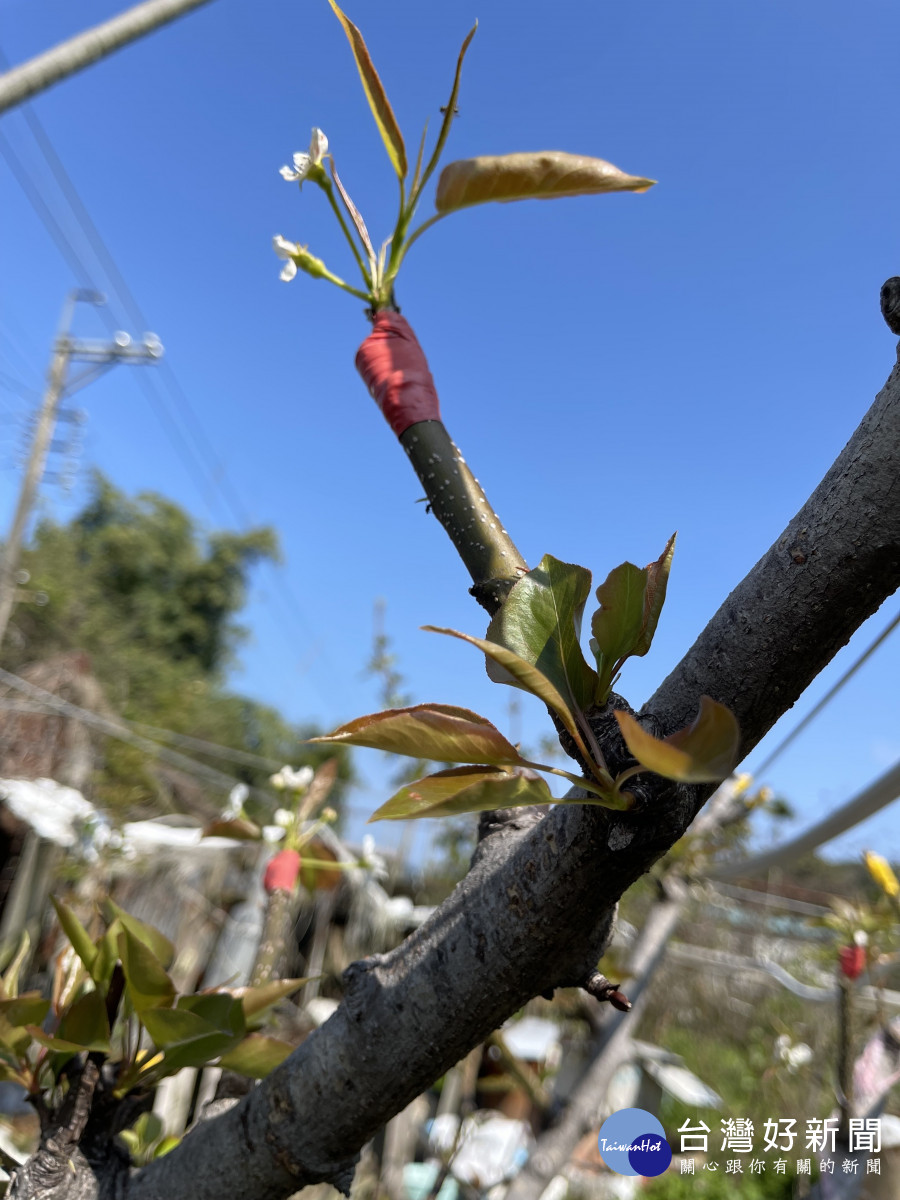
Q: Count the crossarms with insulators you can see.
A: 1